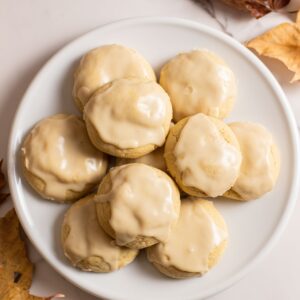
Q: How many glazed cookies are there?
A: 10